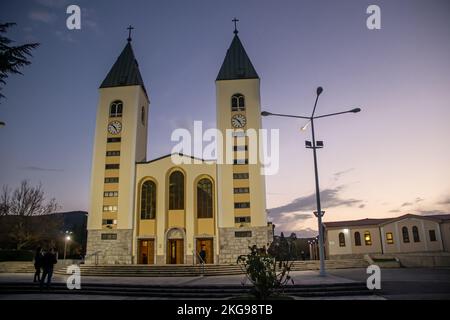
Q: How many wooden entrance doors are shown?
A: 3